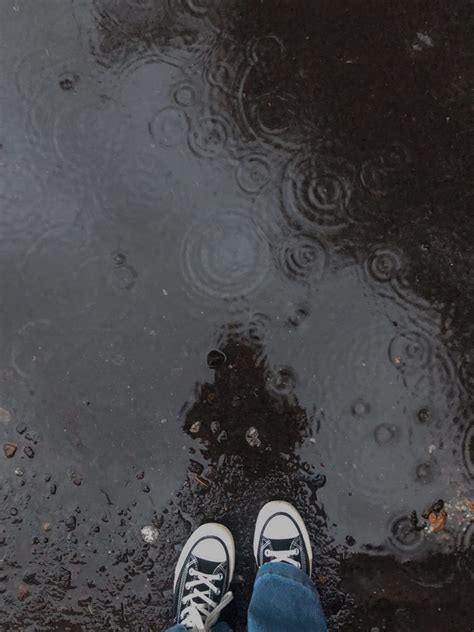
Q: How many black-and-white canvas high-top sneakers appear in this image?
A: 2